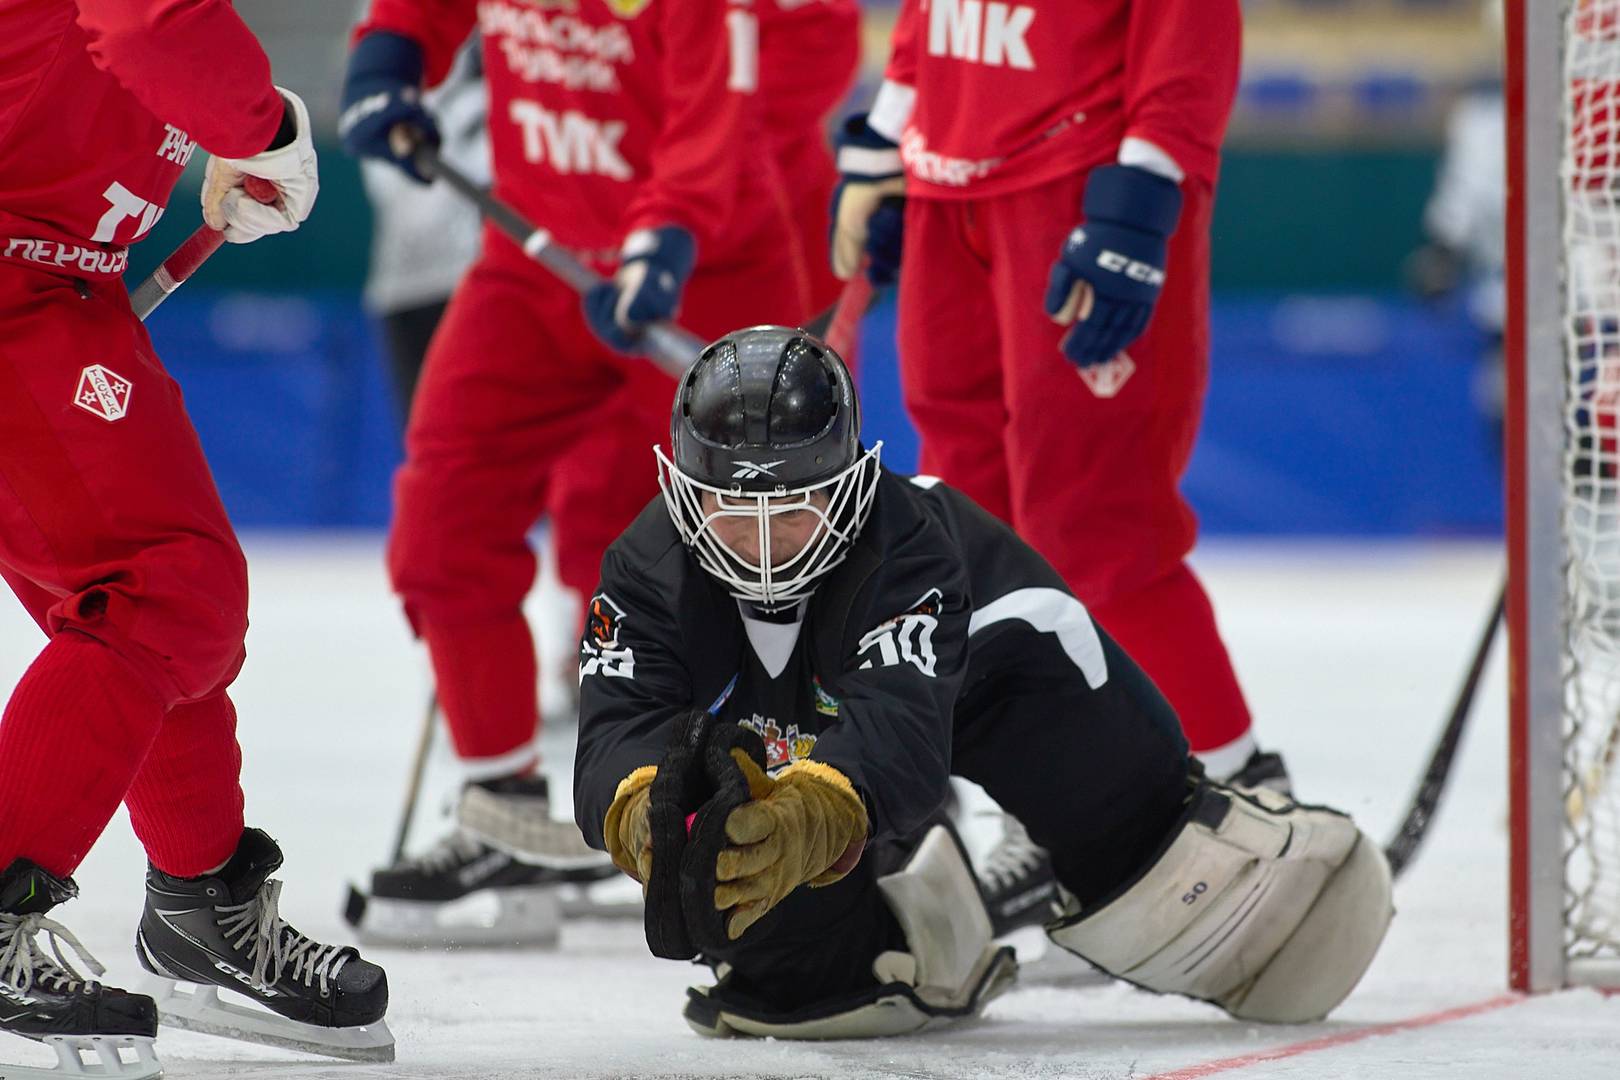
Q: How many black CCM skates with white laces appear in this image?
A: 2